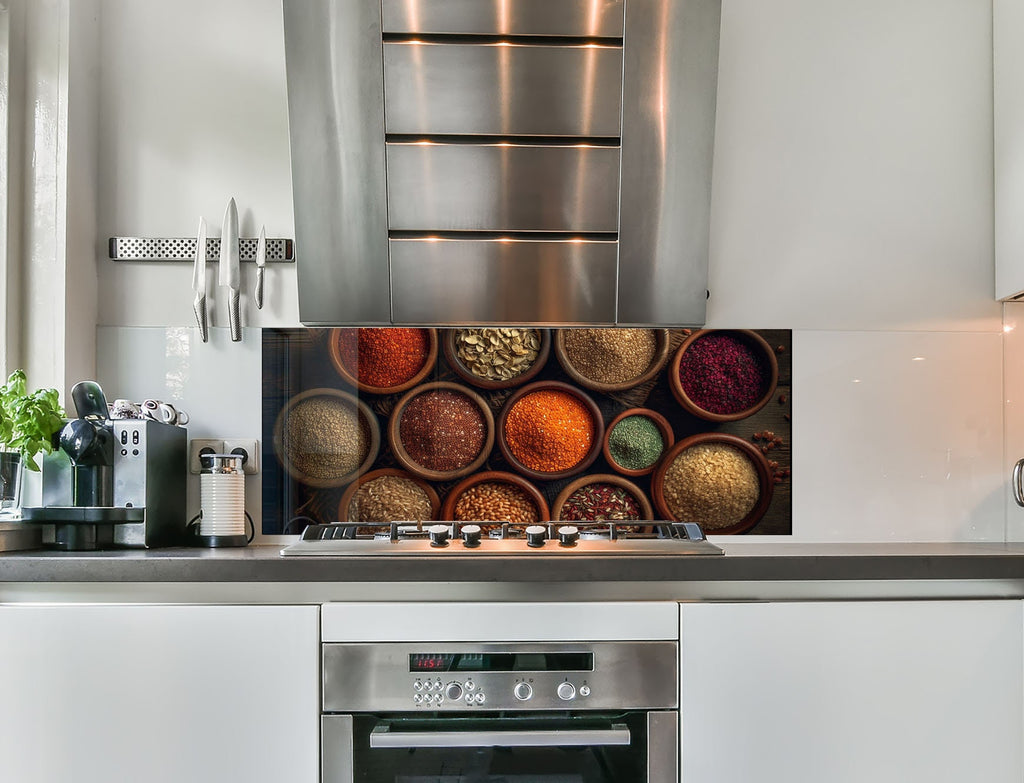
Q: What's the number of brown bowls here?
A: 12